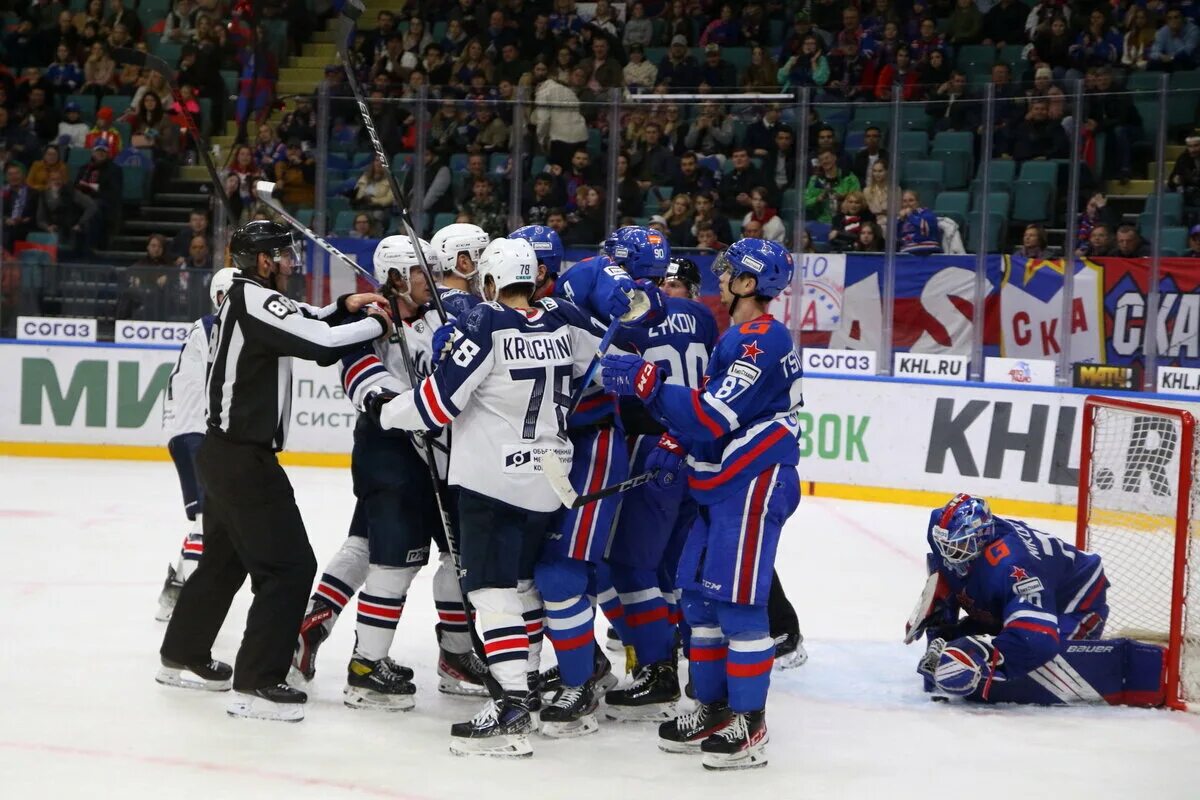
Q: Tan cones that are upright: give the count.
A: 0